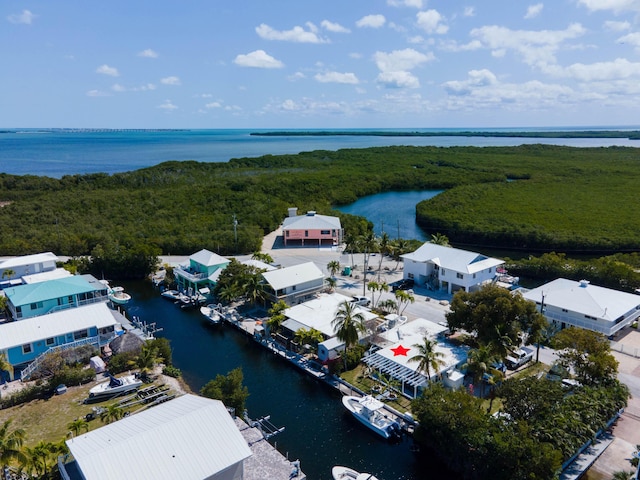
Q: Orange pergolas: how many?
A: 0